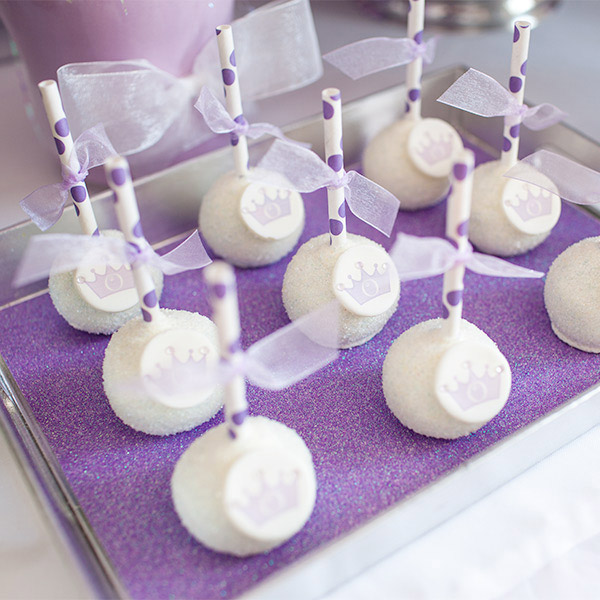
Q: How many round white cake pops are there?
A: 9